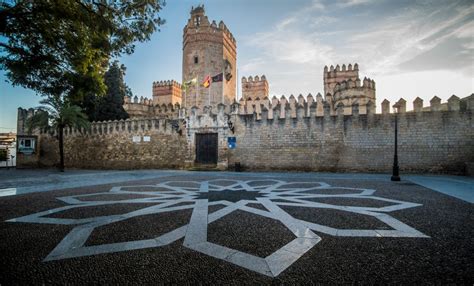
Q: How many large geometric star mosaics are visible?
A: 1